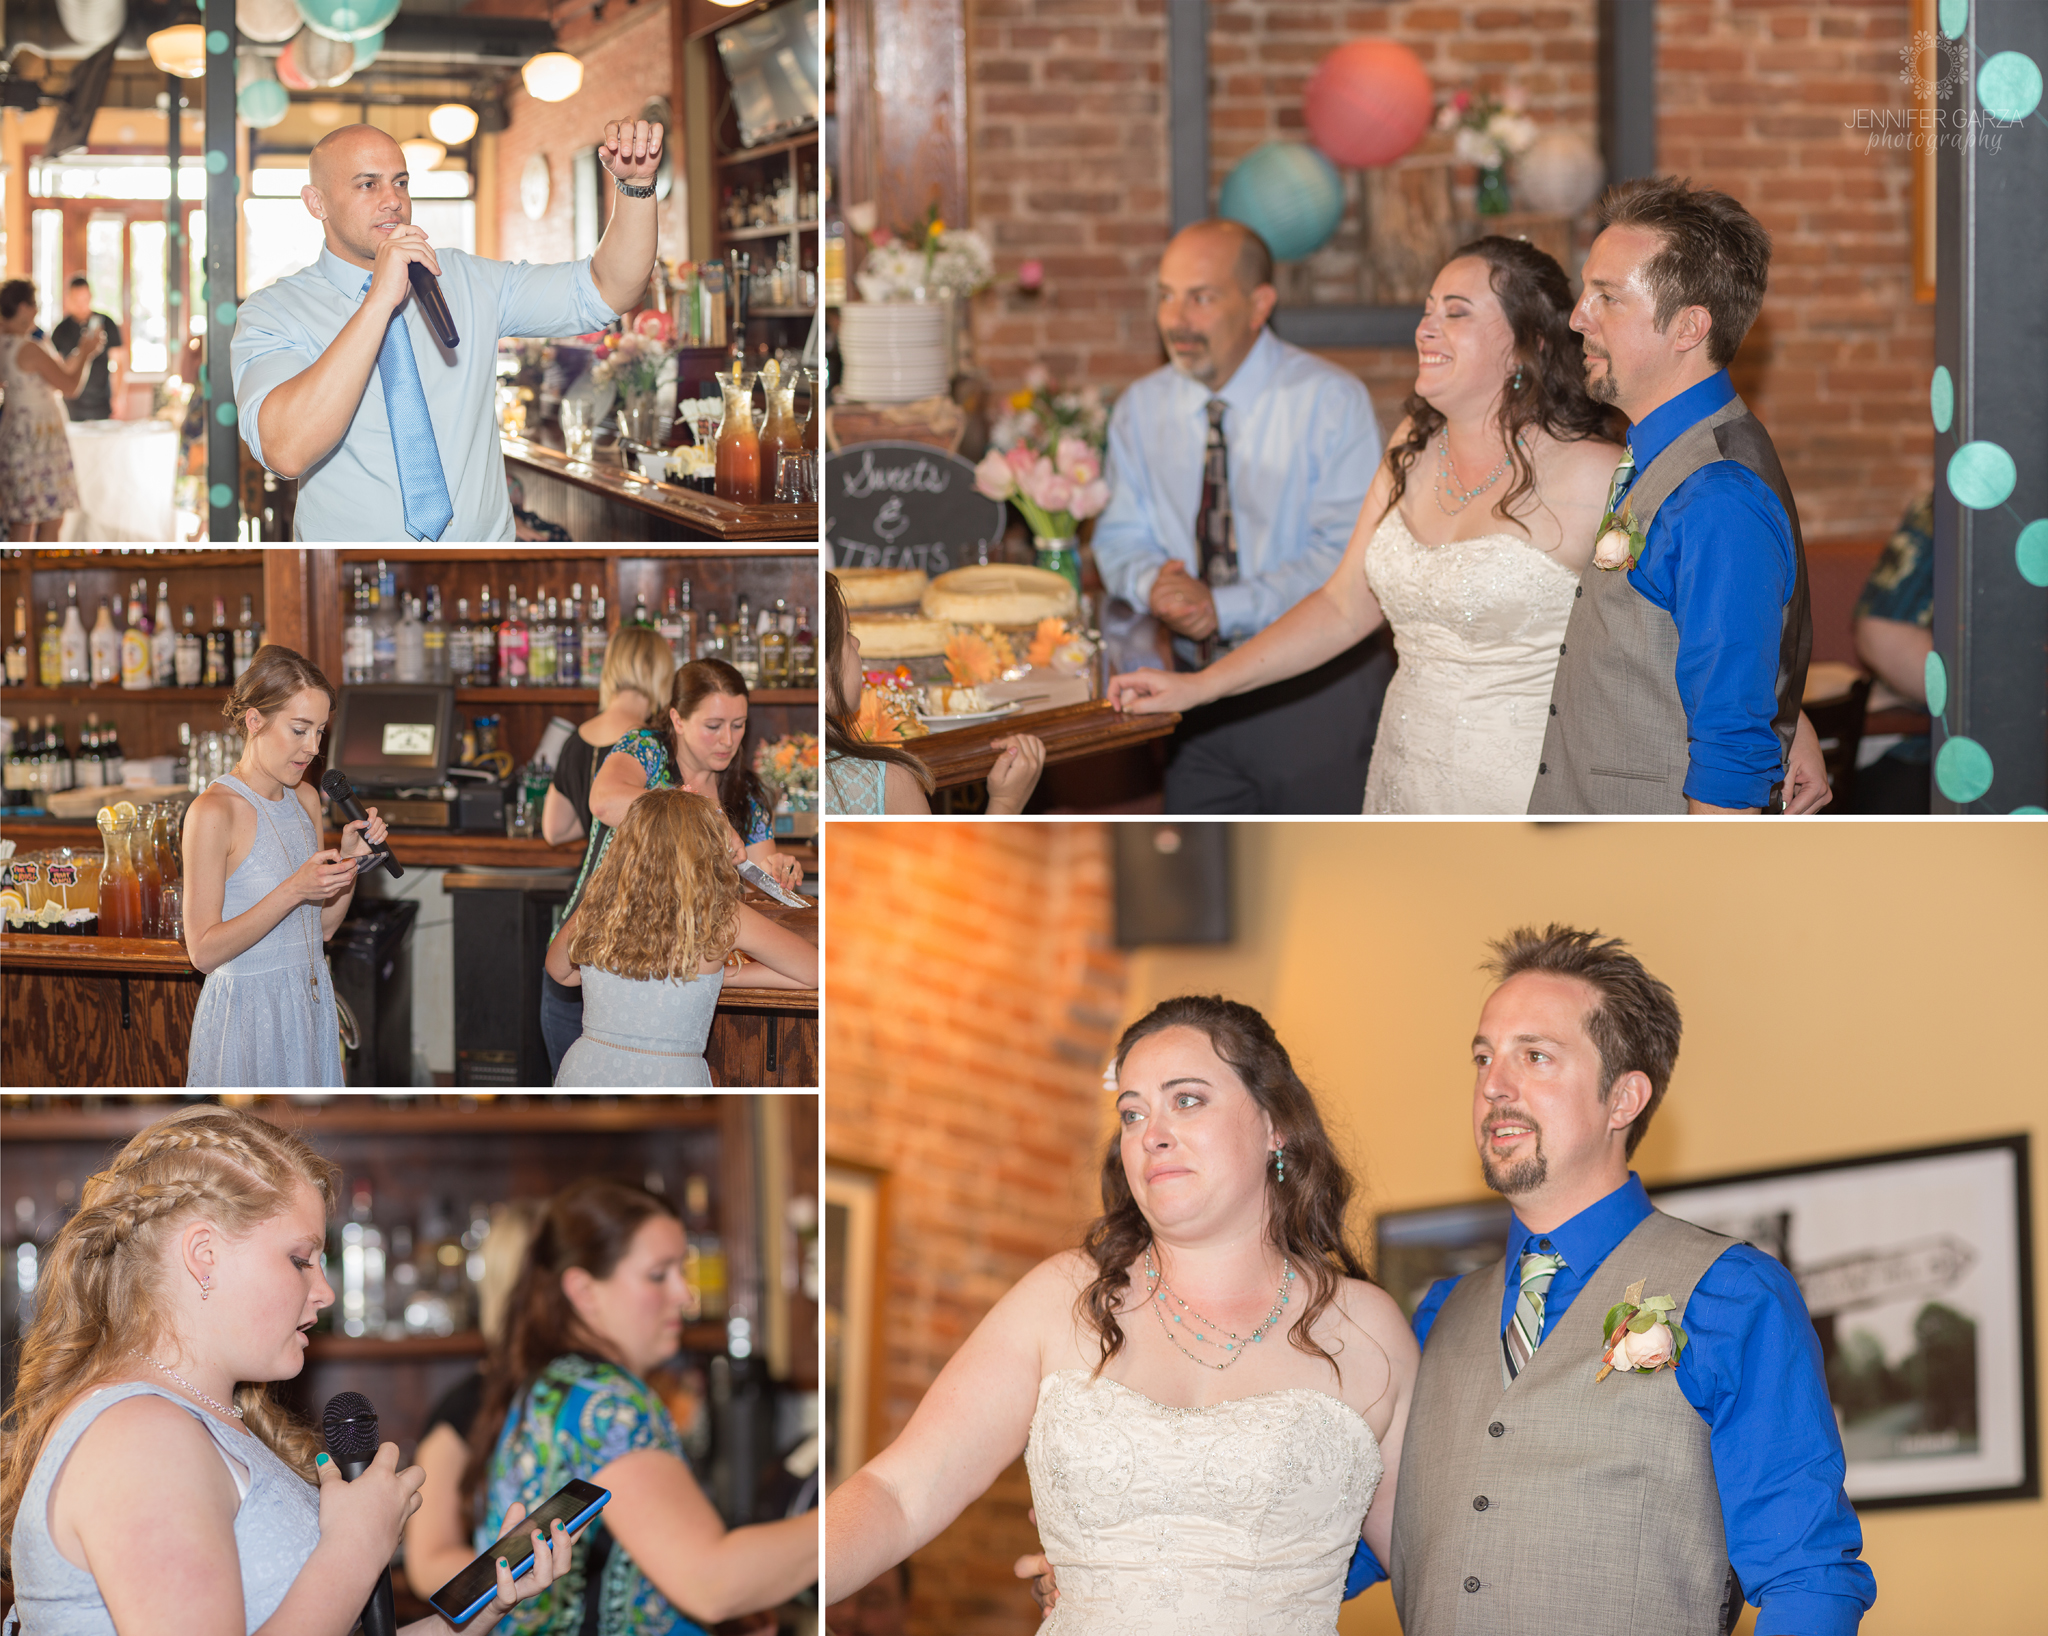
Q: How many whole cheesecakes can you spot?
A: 3